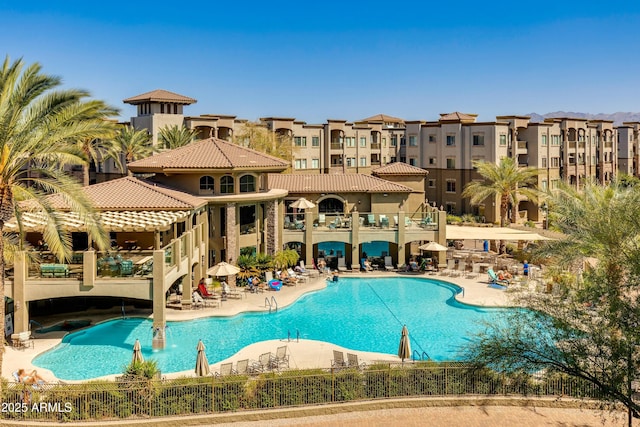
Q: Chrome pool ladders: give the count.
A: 3